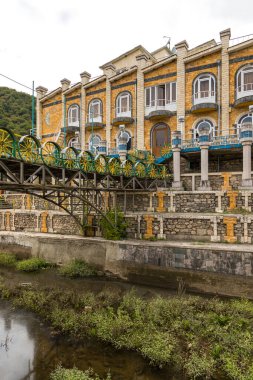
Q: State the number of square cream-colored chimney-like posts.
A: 7